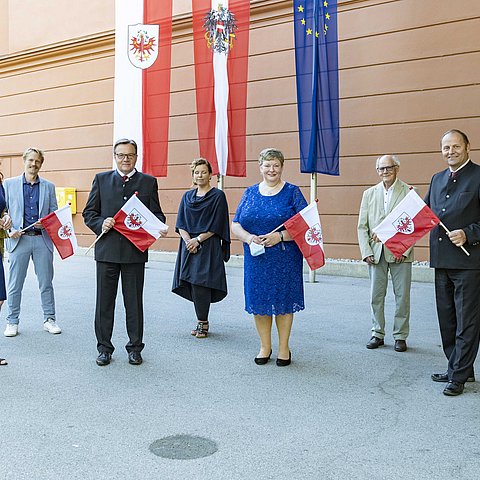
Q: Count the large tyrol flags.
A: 1